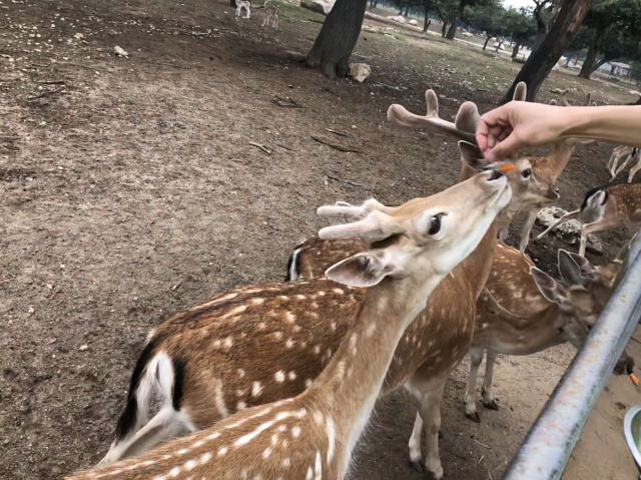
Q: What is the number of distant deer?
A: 2